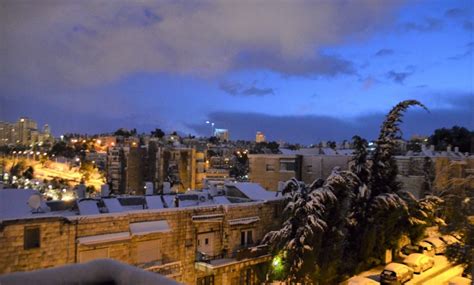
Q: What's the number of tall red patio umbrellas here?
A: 0